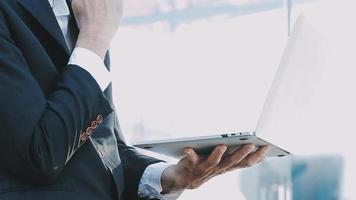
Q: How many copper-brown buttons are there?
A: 4